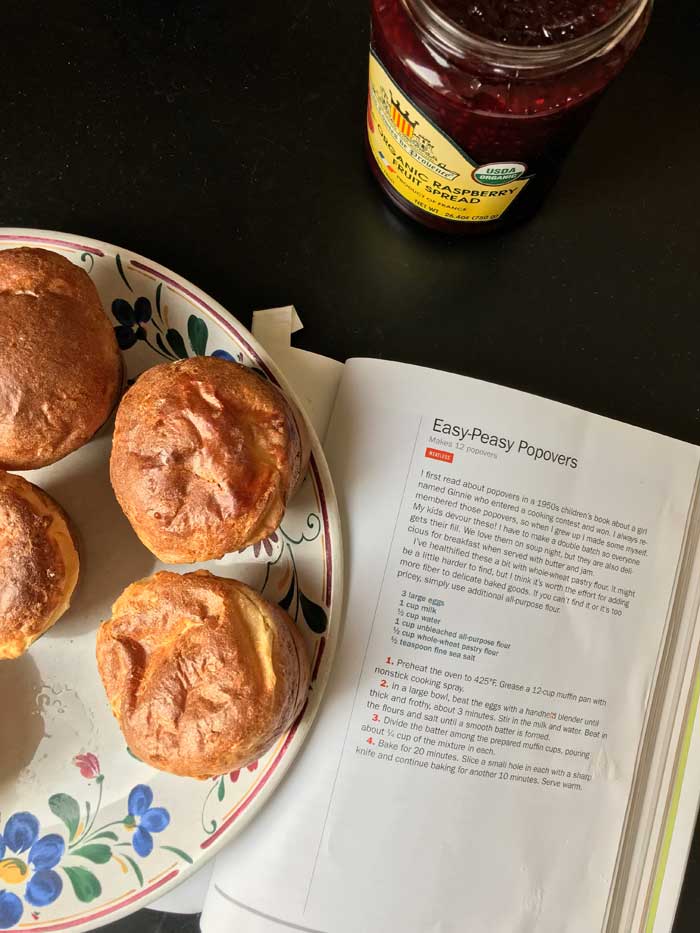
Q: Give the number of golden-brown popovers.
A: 4